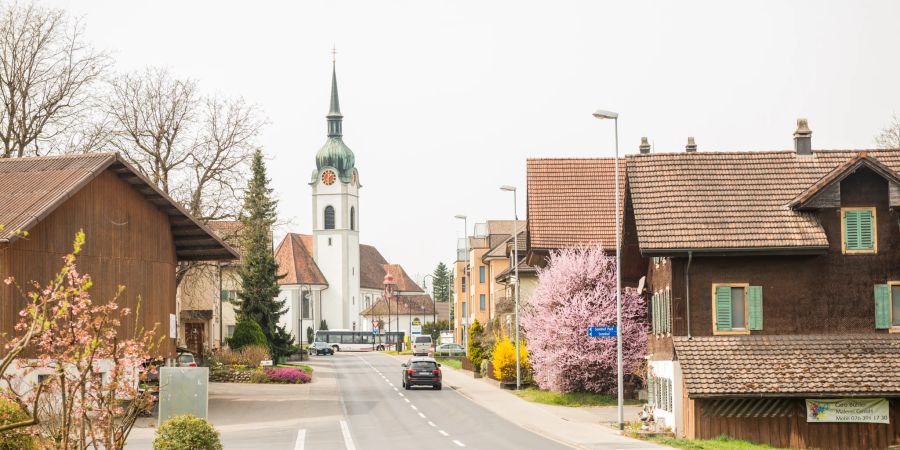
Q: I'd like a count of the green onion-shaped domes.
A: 1